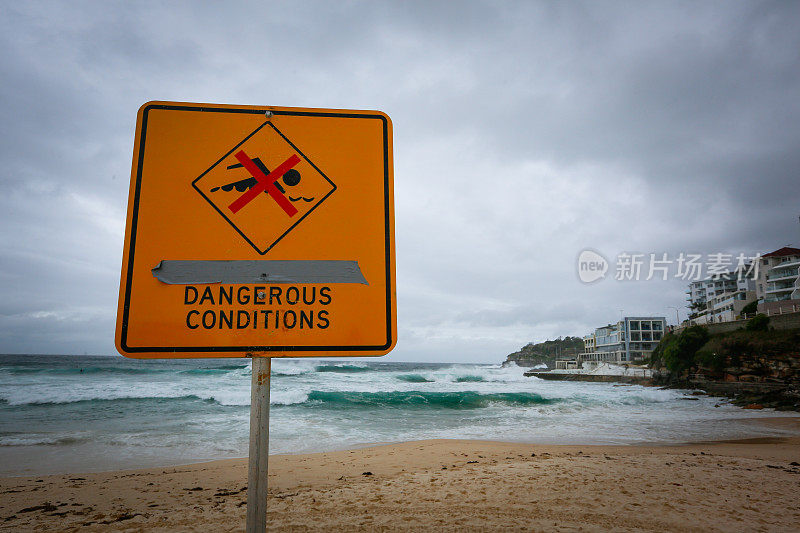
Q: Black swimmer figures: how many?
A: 1